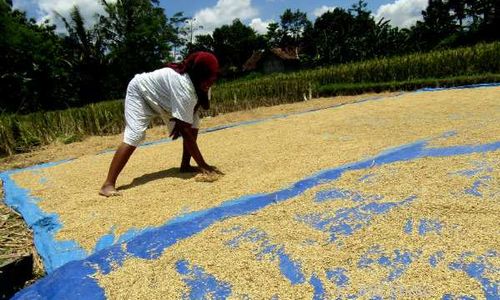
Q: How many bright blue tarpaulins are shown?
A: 2